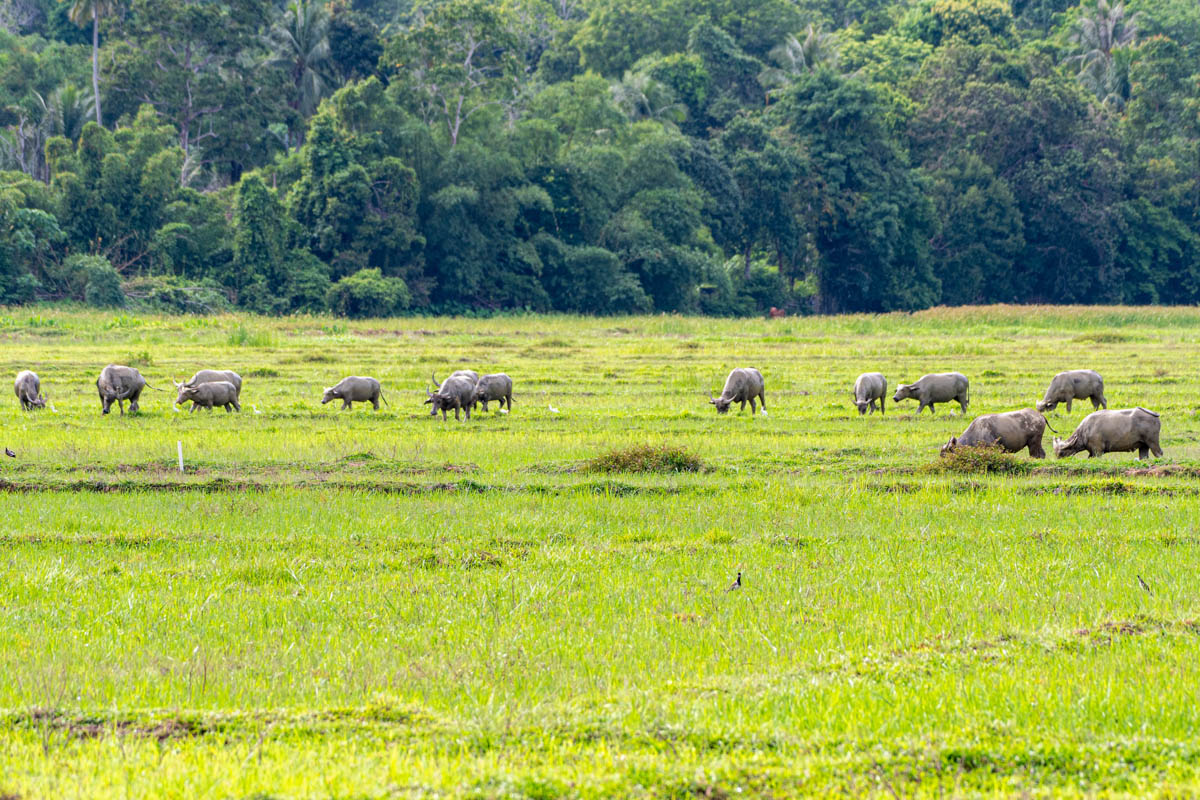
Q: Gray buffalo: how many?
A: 14